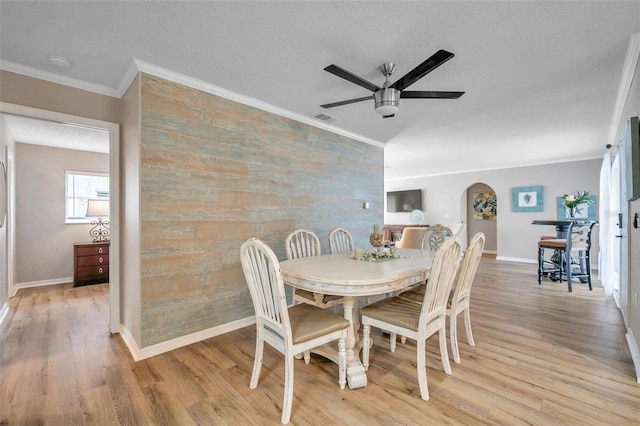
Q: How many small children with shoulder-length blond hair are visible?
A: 0